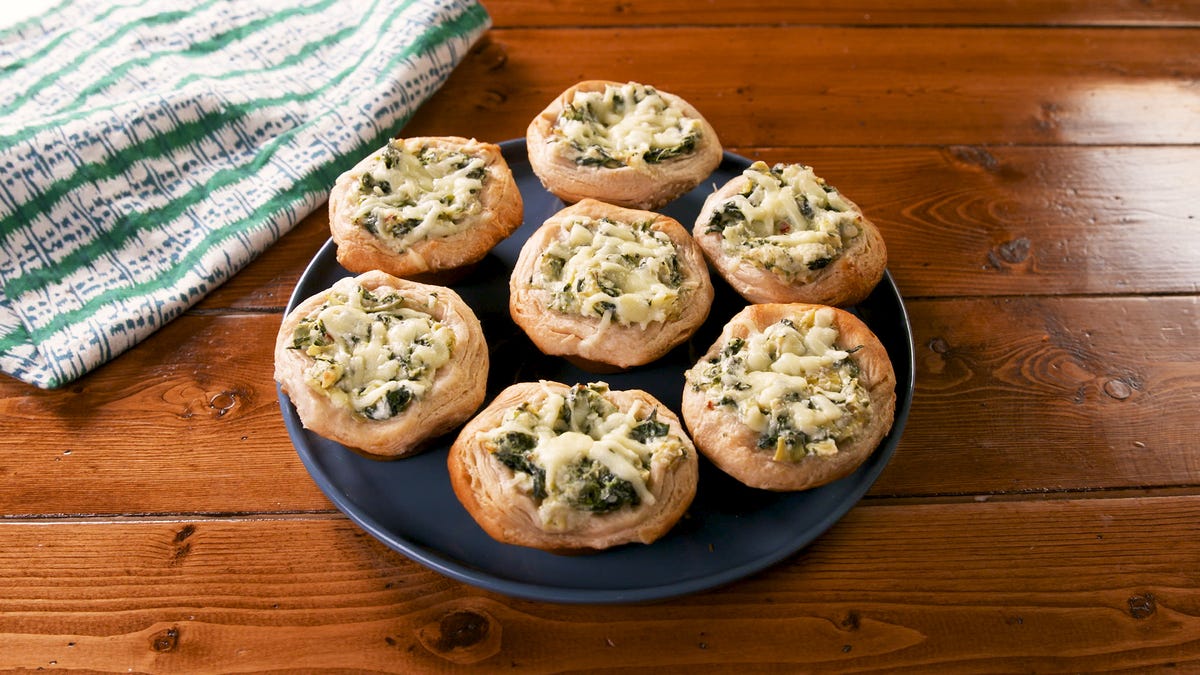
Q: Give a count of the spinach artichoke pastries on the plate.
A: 7